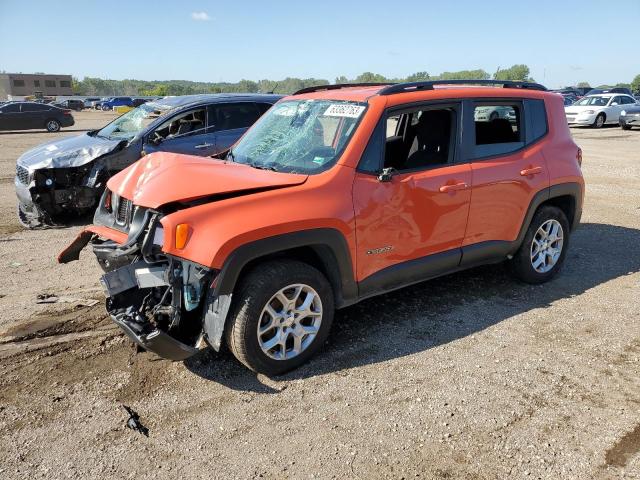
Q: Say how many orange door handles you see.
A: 2